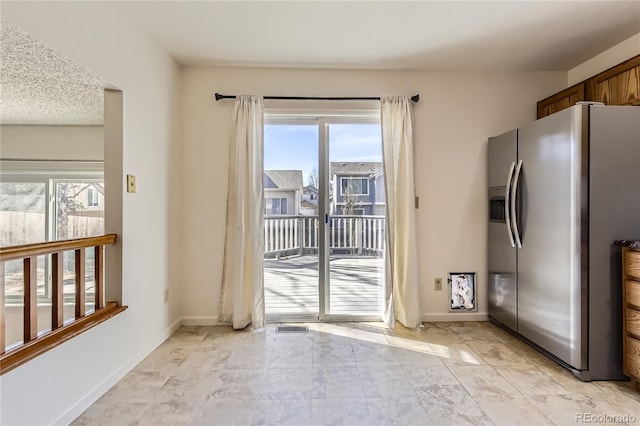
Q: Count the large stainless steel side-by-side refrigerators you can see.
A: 1